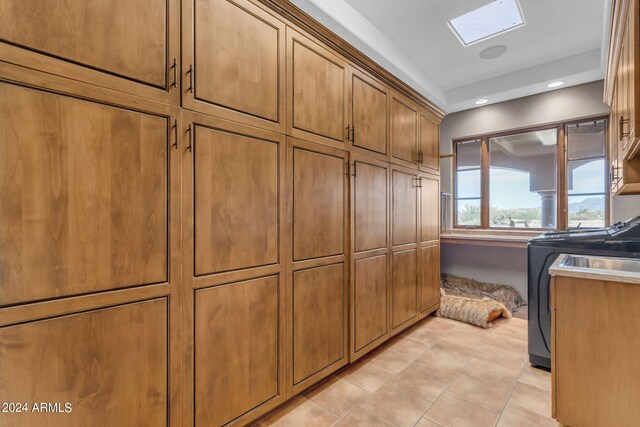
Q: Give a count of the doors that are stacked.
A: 12